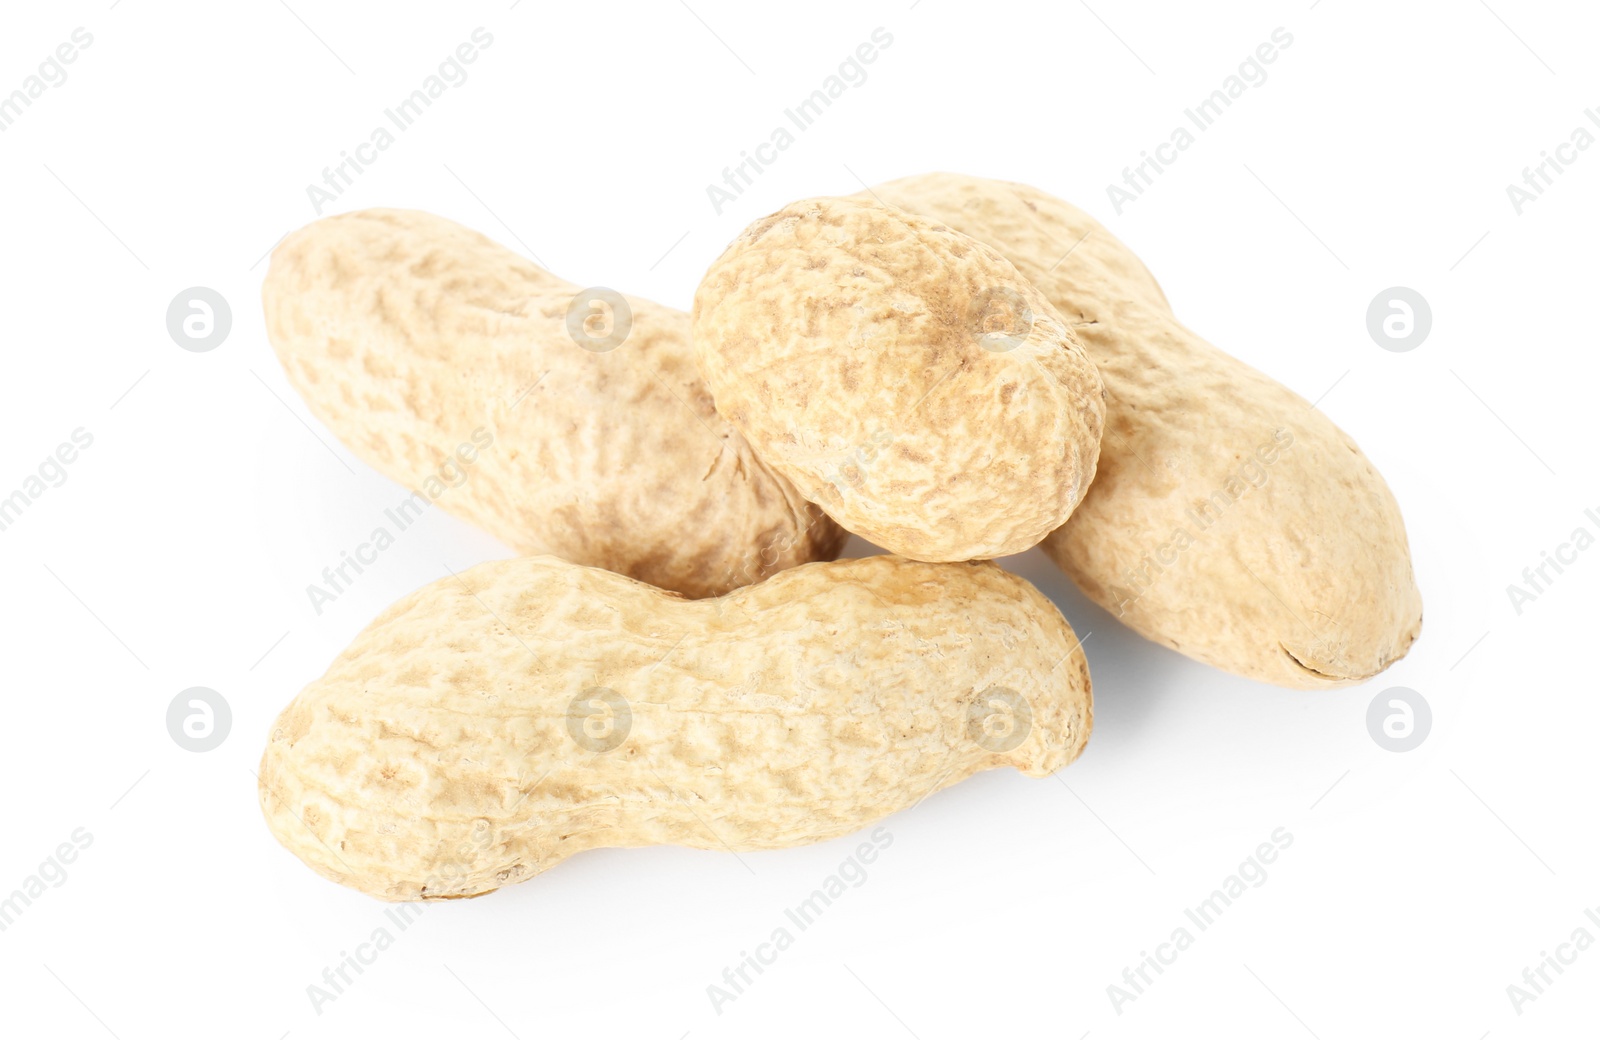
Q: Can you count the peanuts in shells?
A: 4